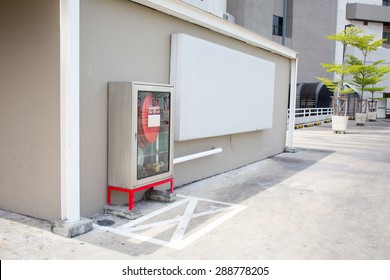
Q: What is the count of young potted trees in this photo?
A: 3